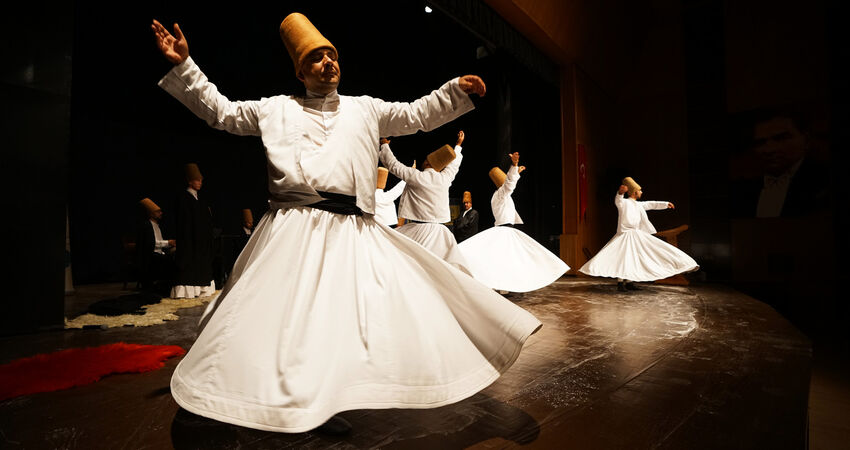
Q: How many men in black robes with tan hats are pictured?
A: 4